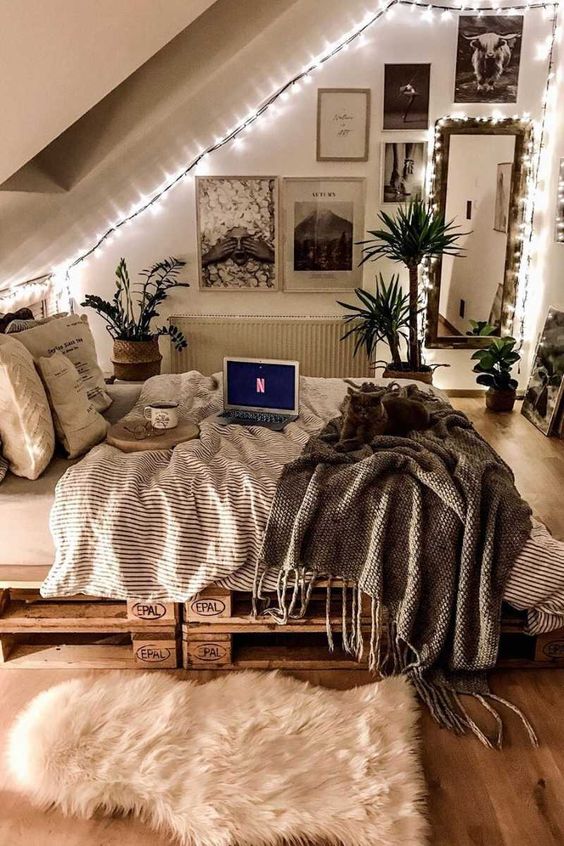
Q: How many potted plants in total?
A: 3